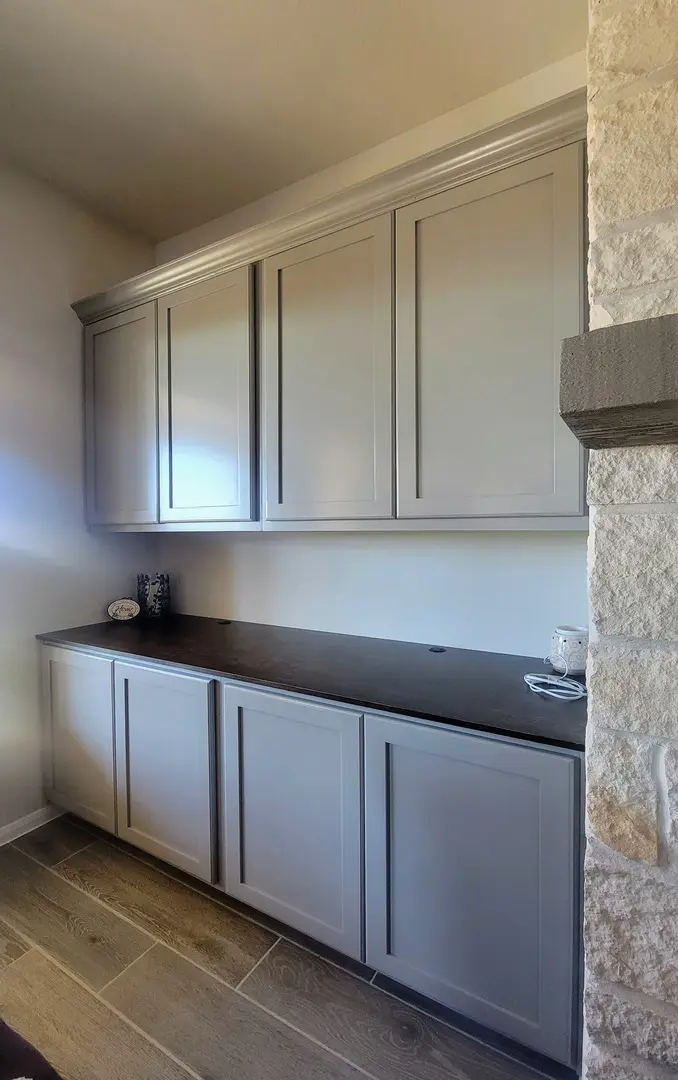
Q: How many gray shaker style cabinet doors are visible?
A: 8